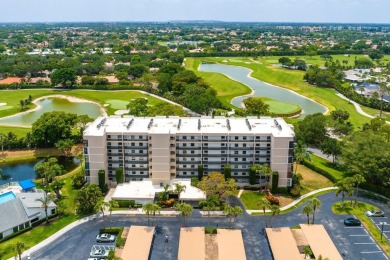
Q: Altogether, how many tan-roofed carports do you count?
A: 5